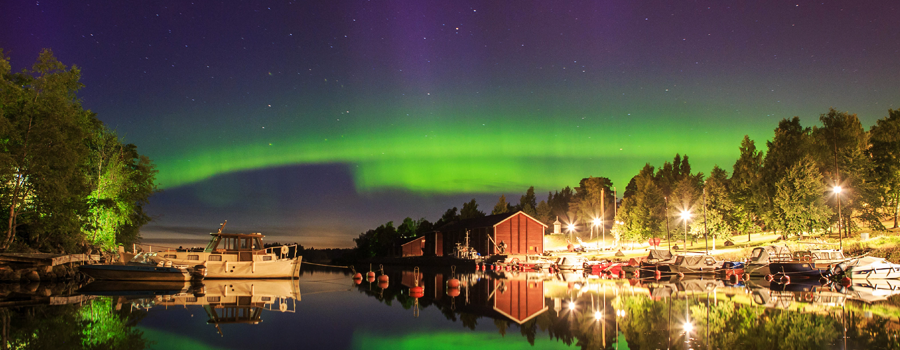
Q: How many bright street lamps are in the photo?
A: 4